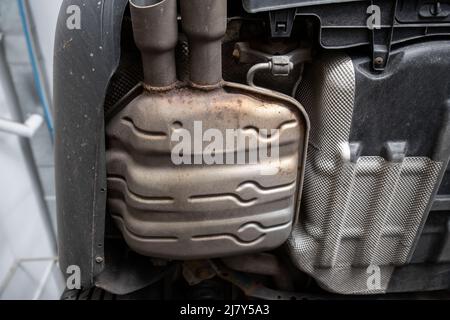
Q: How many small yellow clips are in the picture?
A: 0